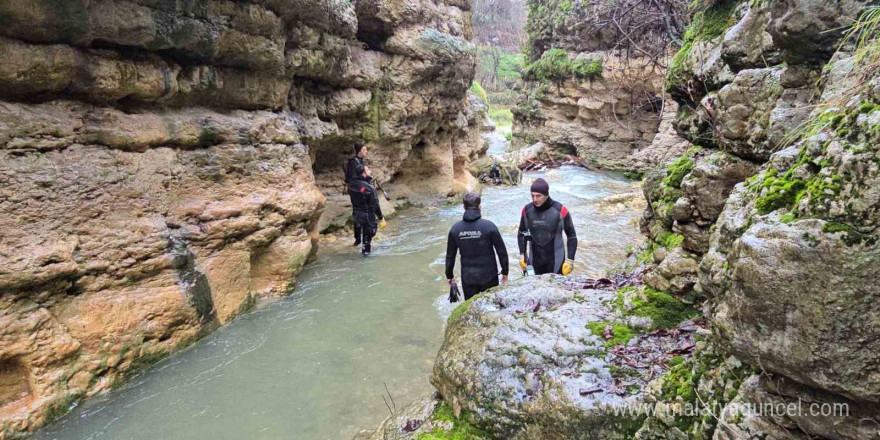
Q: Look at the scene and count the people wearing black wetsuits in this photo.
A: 4